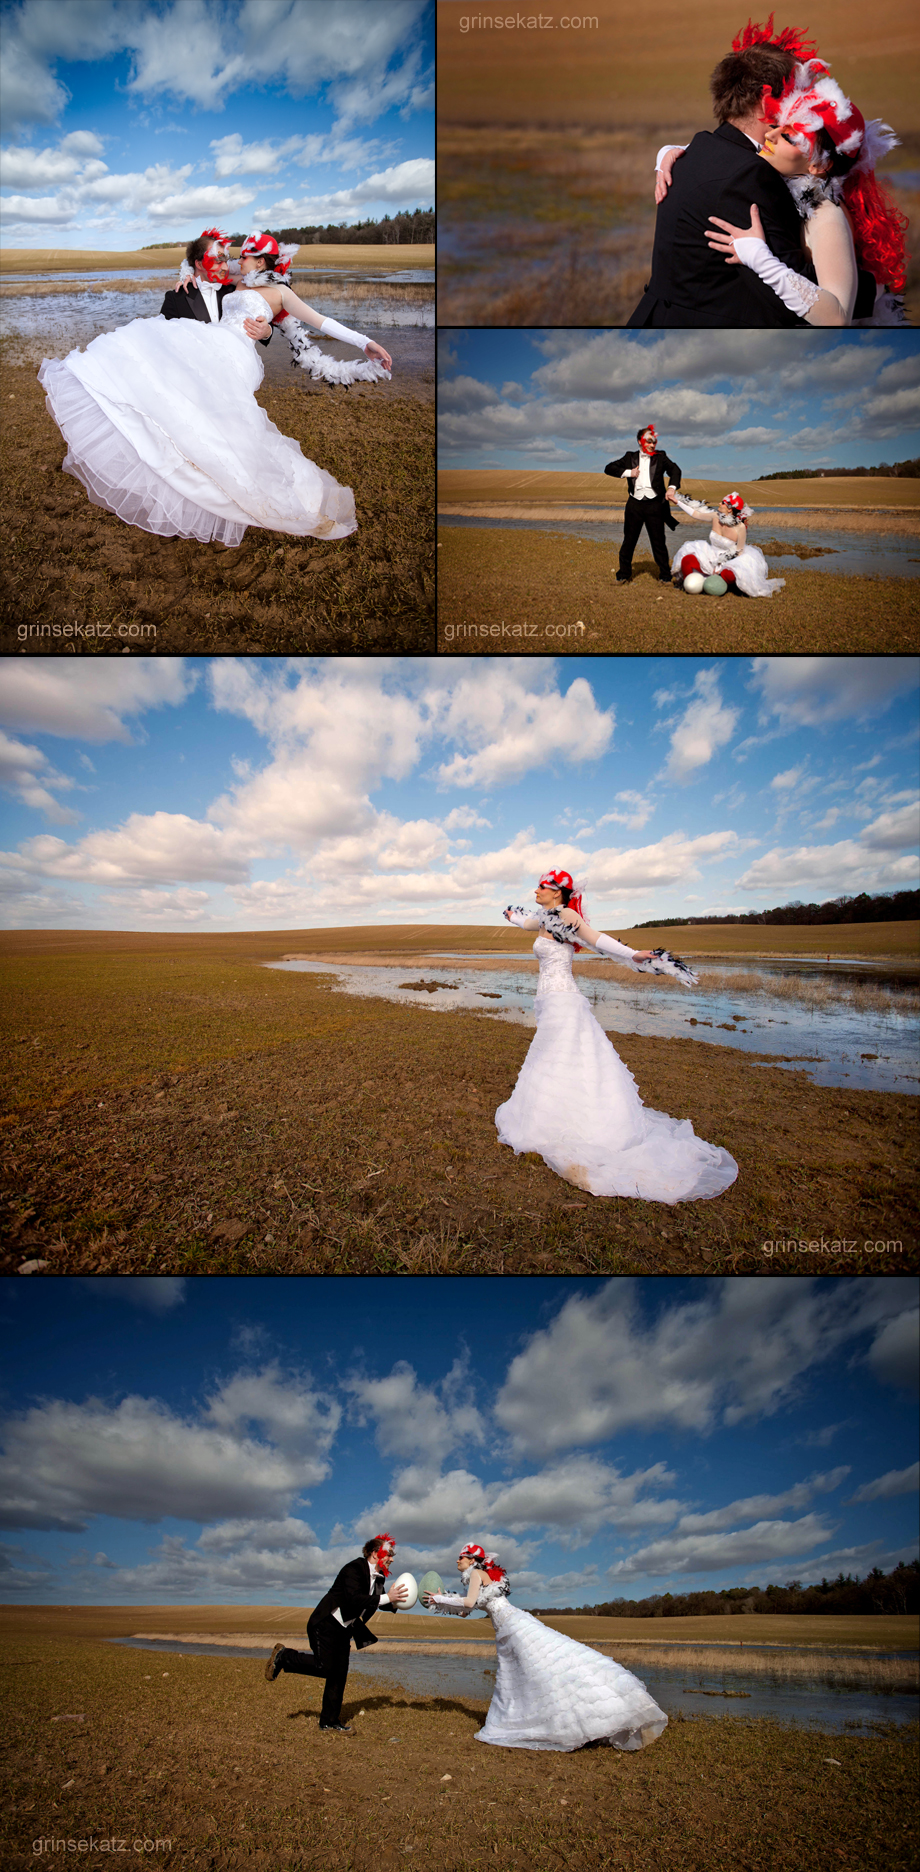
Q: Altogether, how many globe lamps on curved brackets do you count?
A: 0